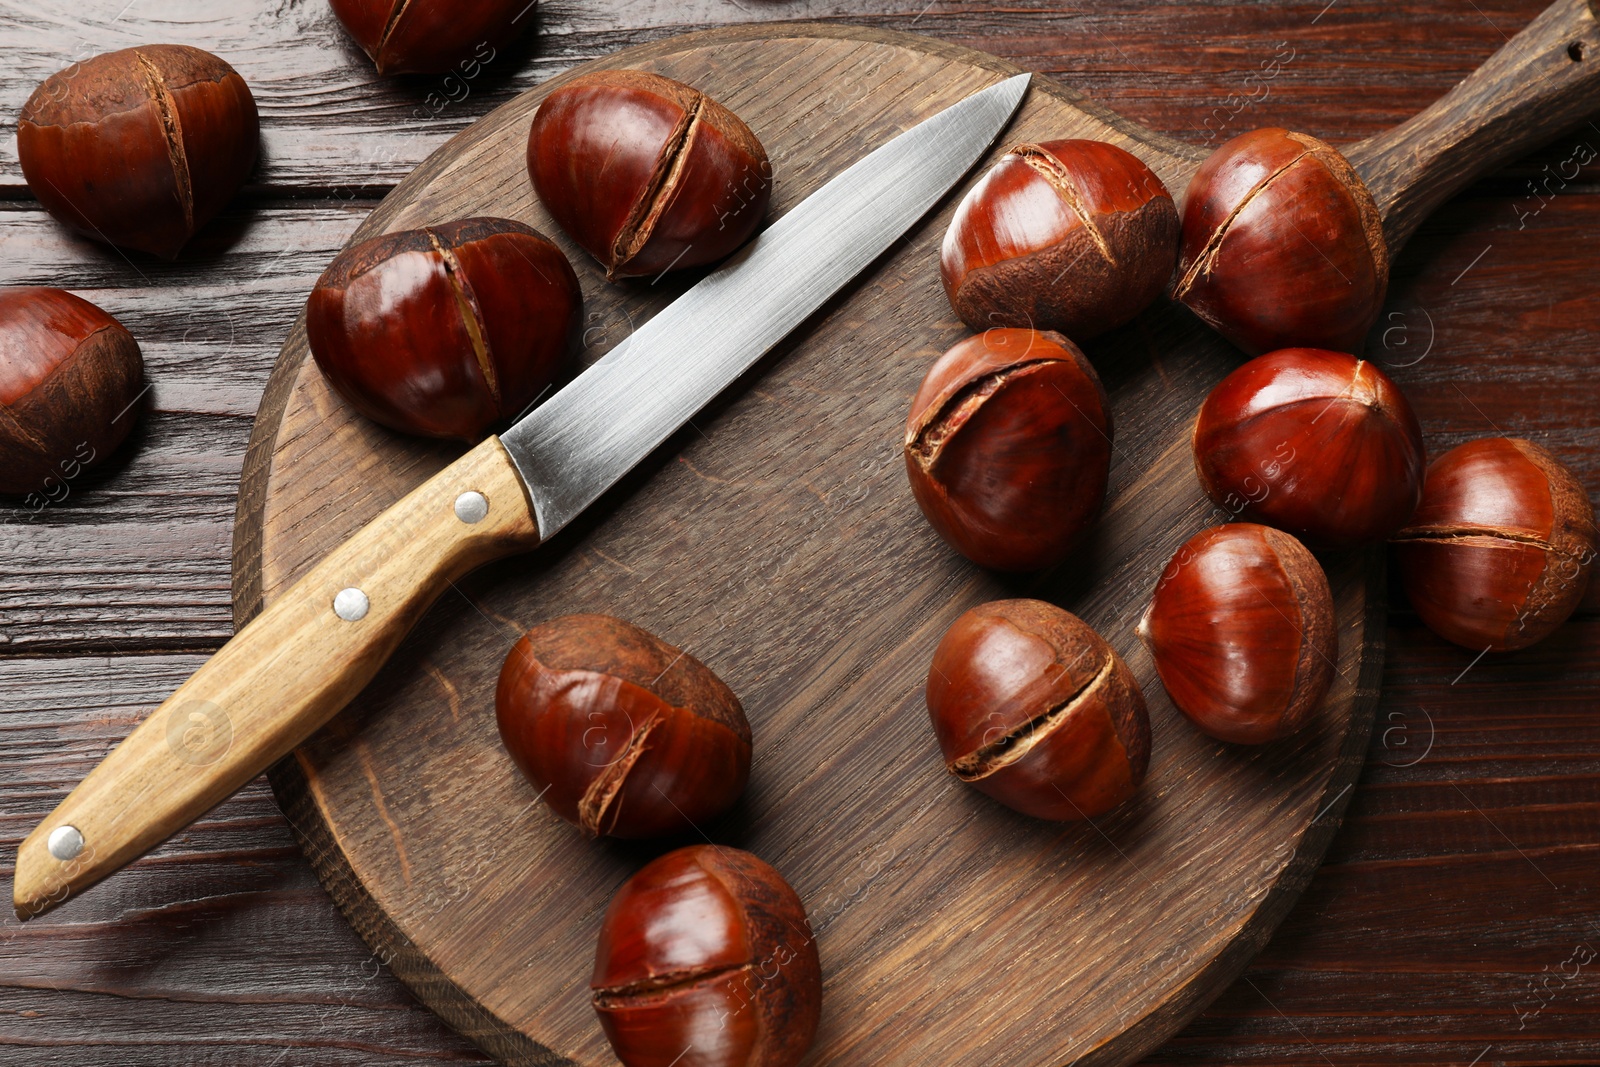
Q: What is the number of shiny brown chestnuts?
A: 14